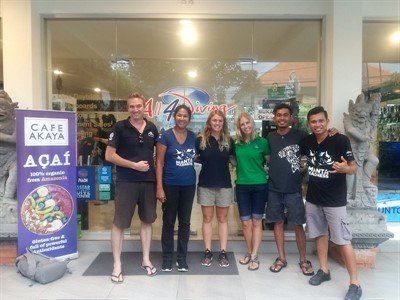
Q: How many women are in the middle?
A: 3